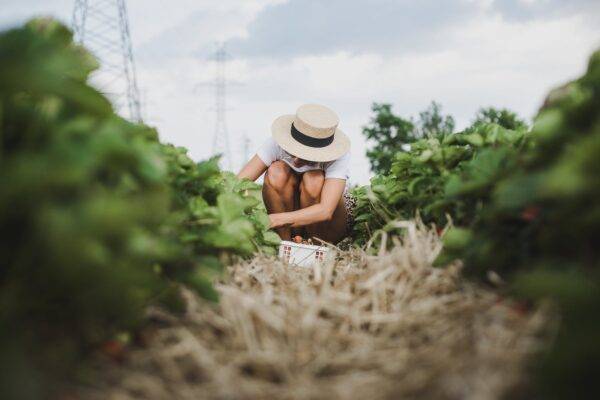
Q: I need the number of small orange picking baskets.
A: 0